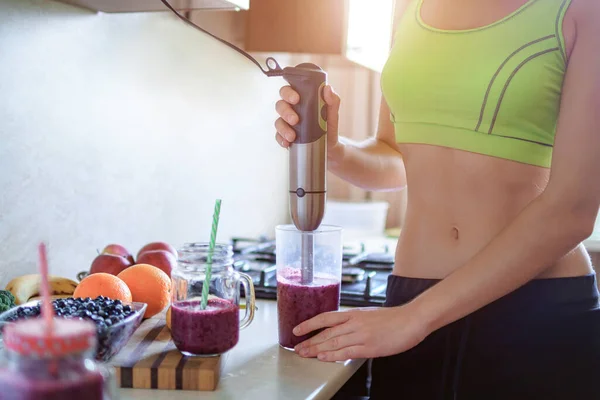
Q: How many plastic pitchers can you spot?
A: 1